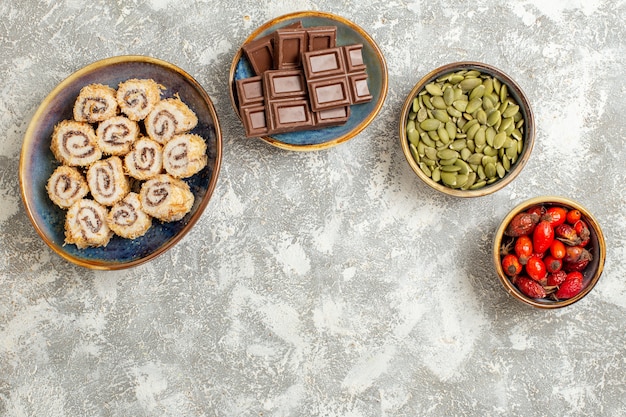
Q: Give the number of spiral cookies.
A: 12